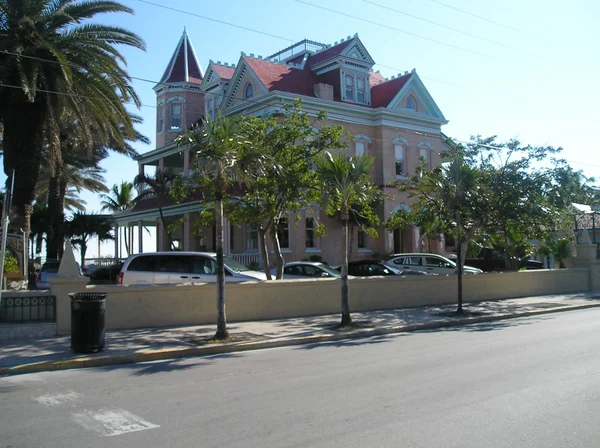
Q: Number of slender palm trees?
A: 3